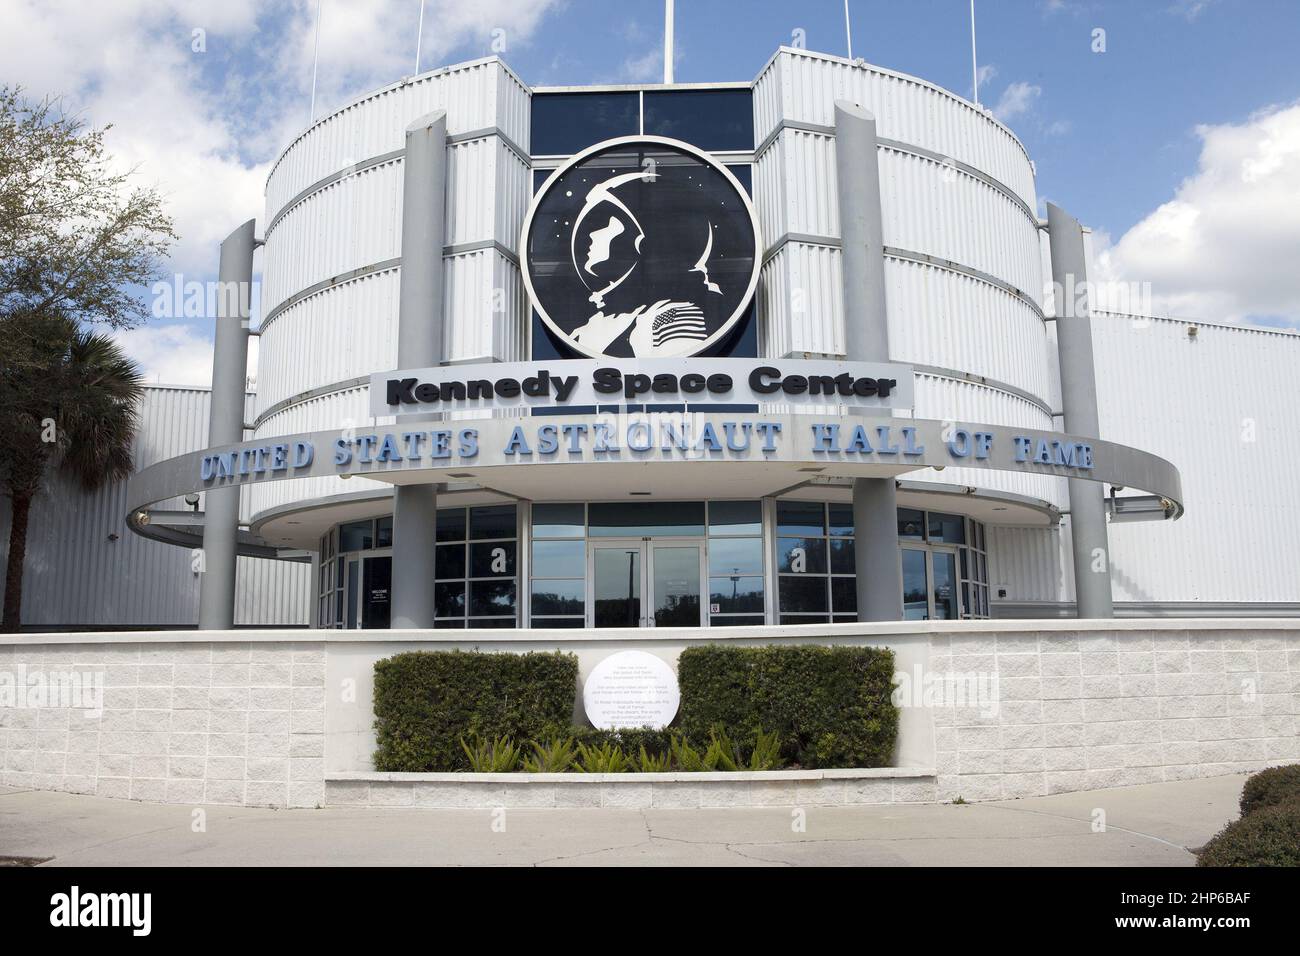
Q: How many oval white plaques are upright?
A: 1